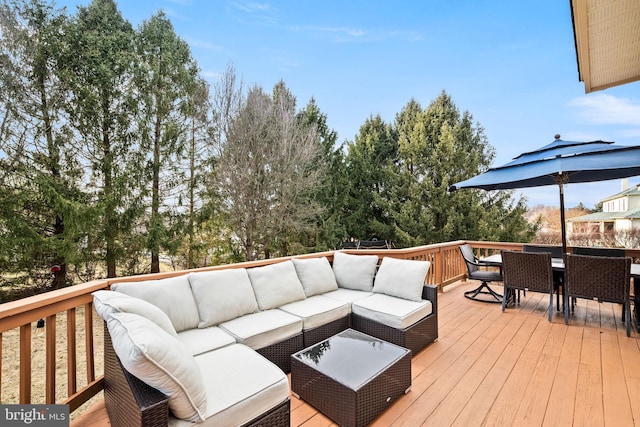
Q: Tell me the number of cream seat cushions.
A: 6